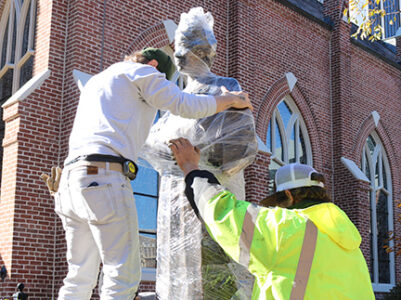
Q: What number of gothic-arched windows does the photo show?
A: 4